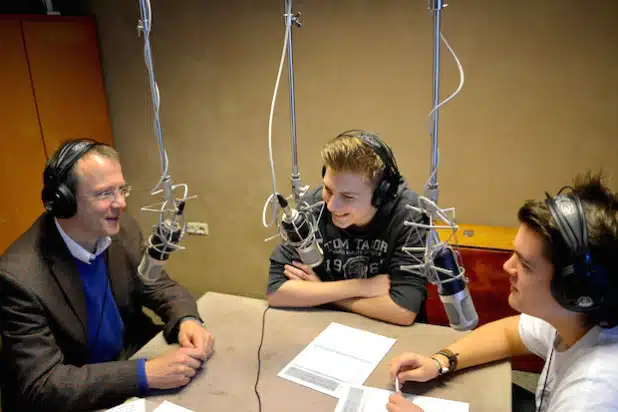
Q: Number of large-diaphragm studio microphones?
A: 3